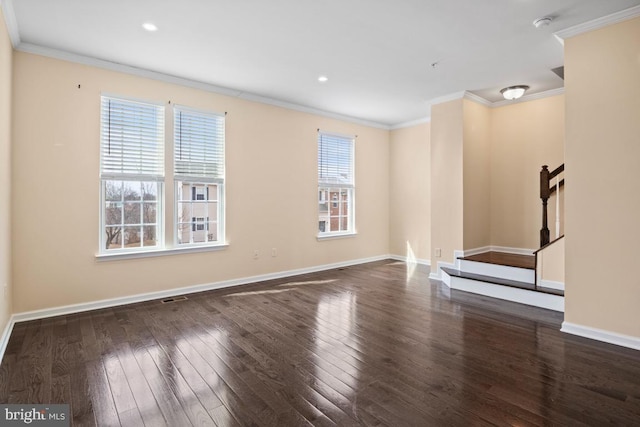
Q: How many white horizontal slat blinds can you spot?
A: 3